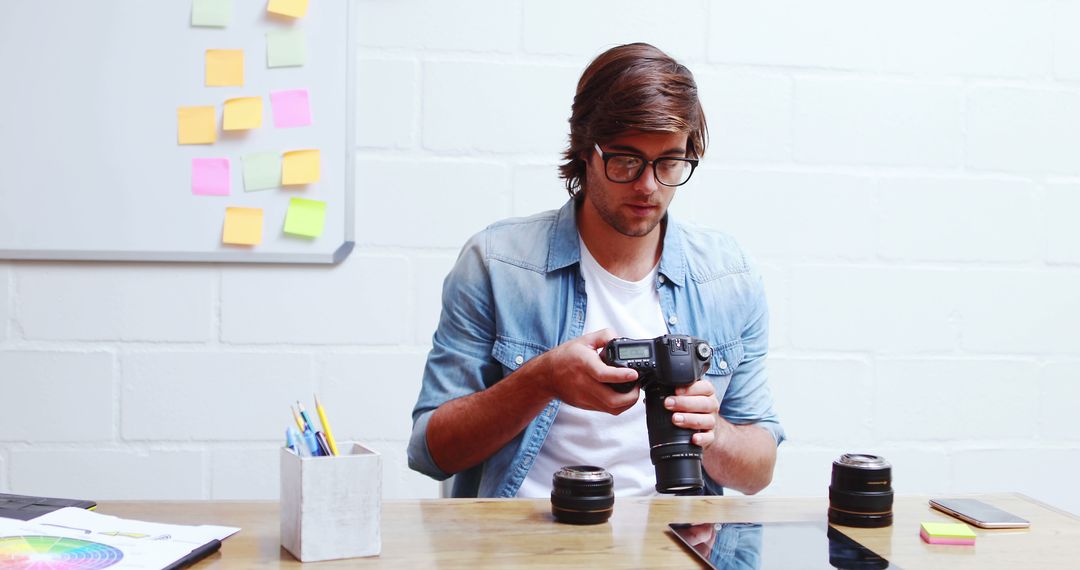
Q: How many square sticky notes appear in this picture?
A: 12